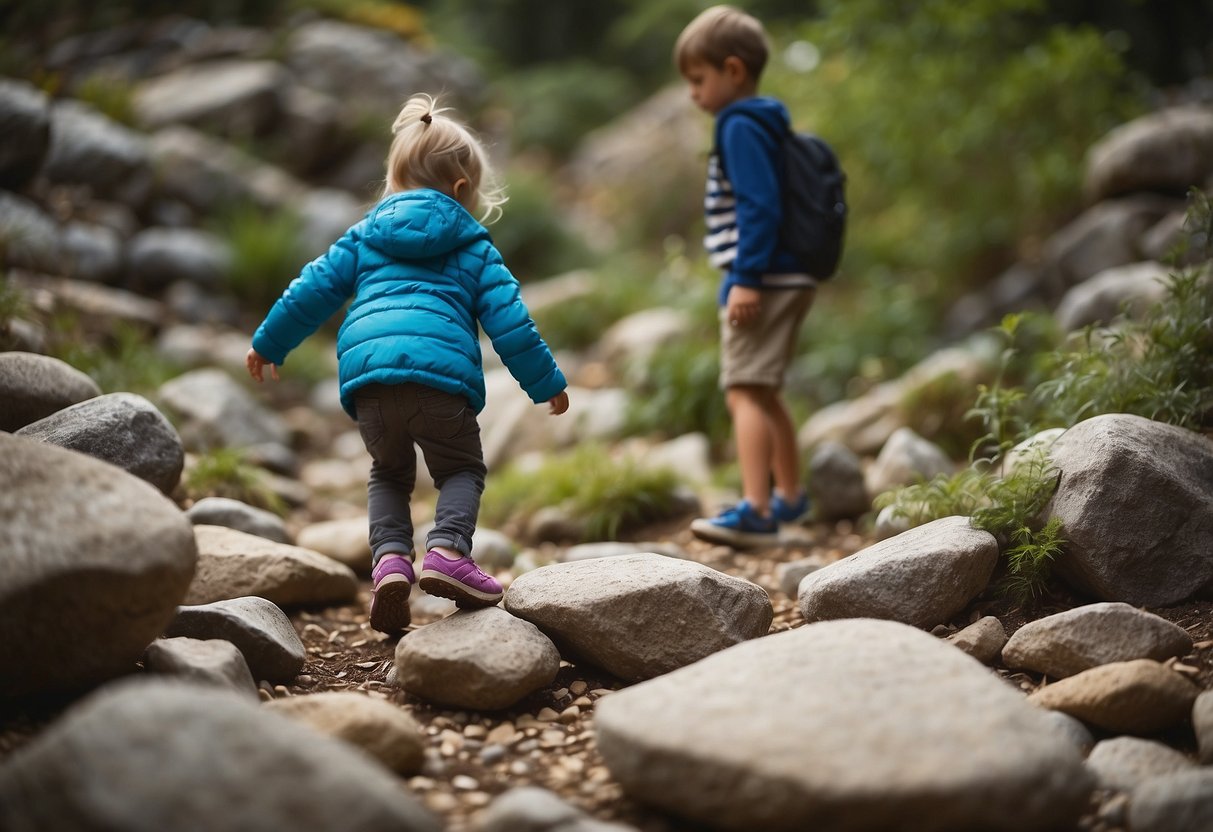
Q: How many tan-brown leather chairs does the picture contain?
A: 0